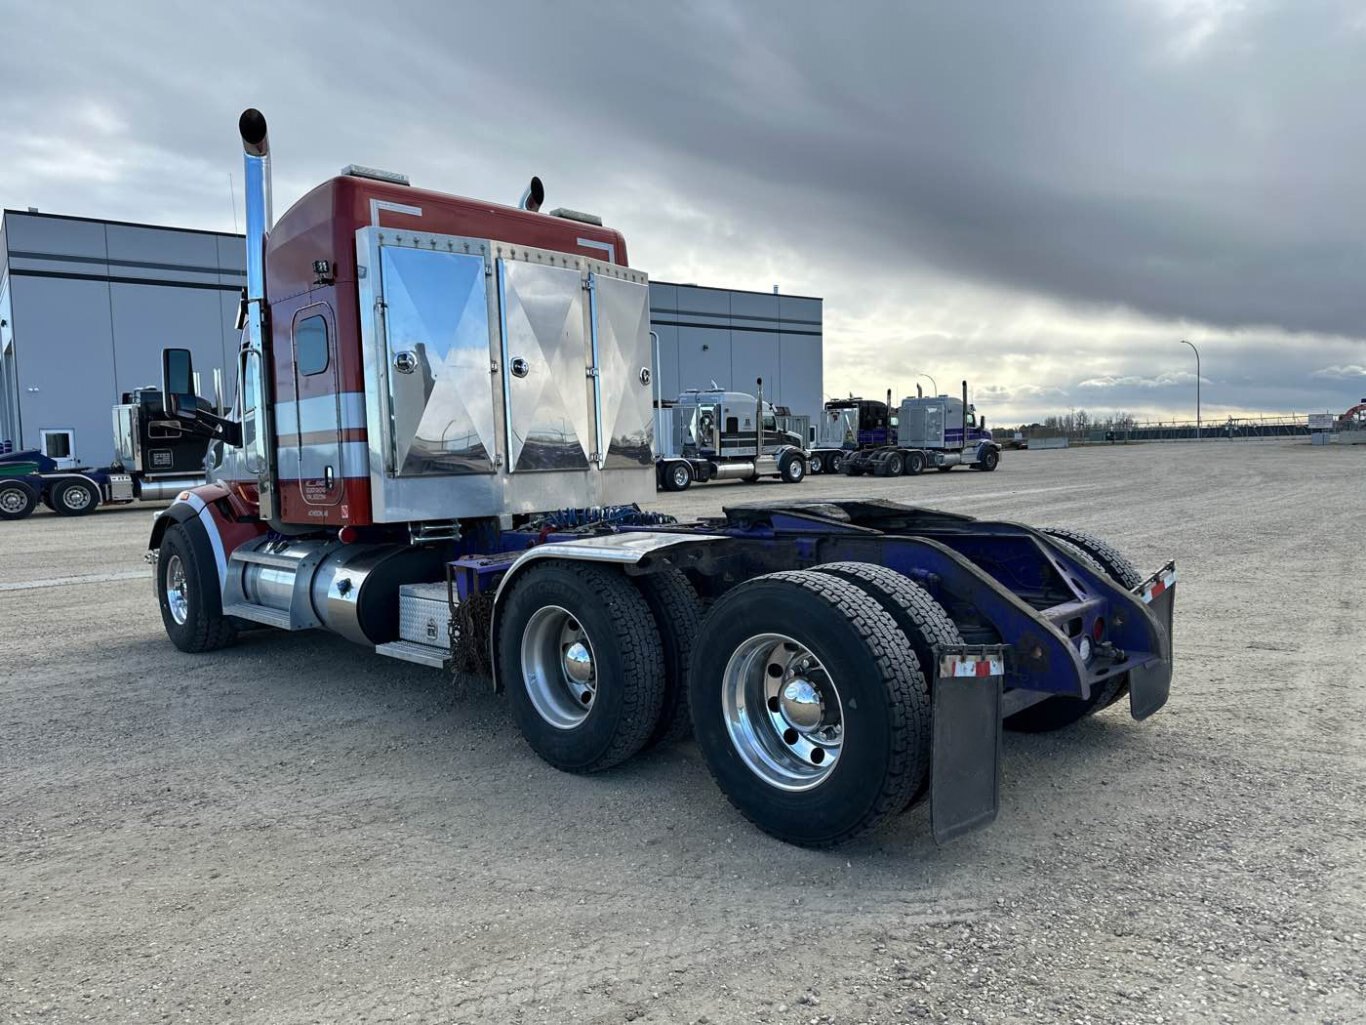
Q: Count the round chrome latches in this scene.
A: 3